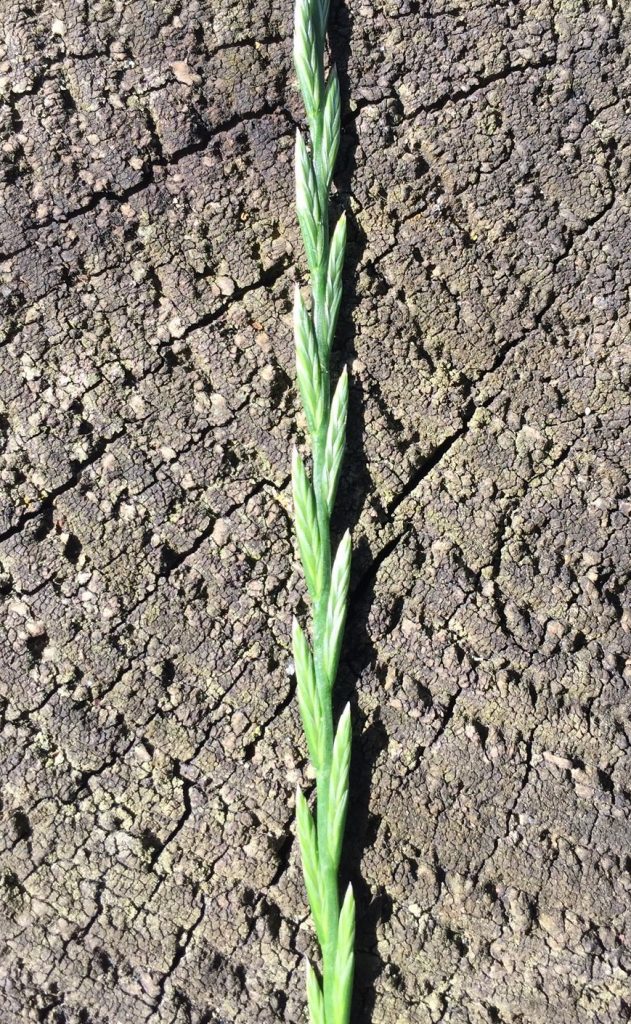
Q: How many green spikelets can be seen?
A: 14